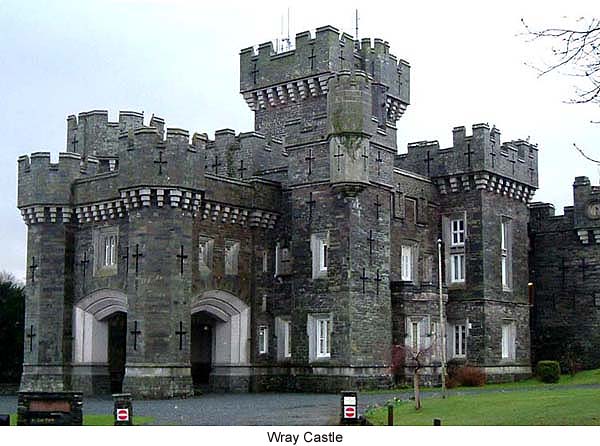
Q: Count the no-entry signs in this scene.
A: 2